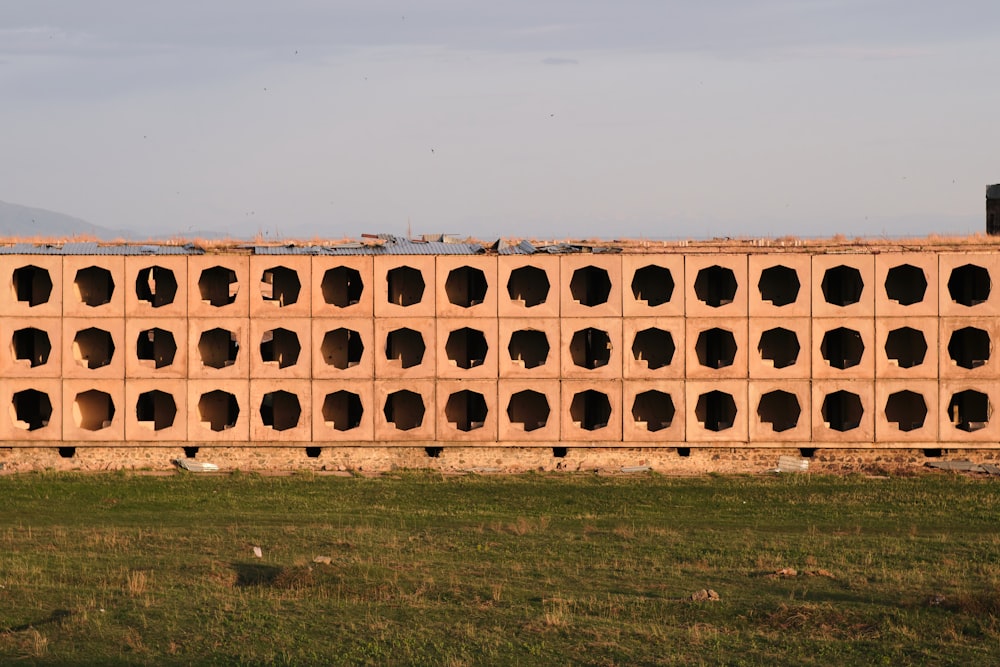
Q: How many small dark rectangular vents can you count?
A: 8